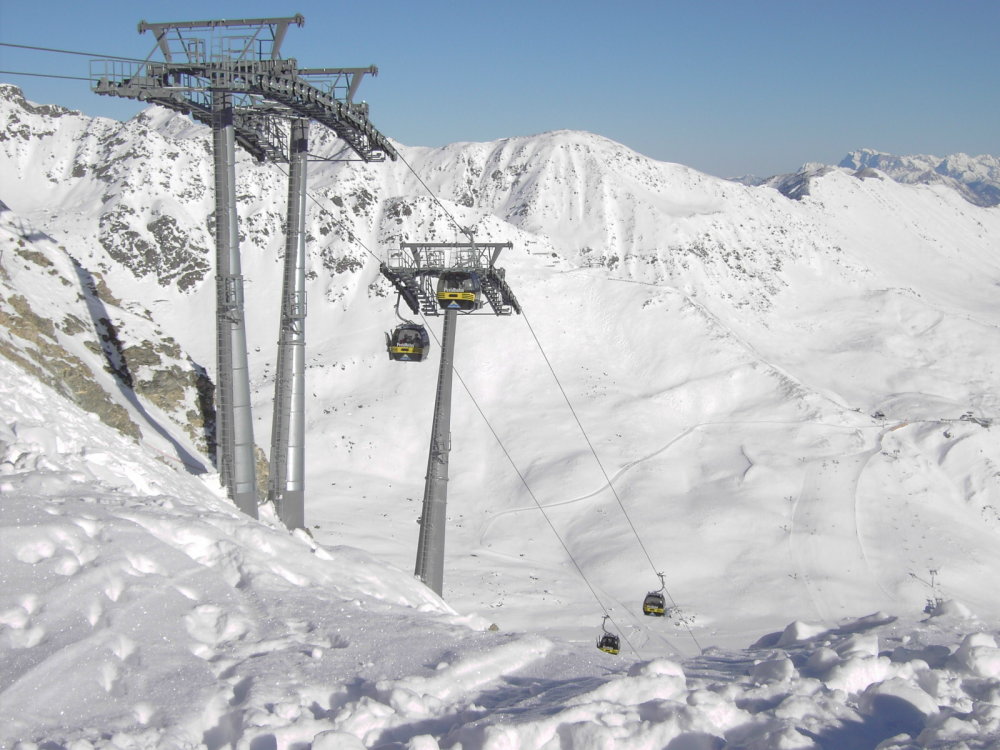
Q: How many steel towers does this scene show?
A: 3